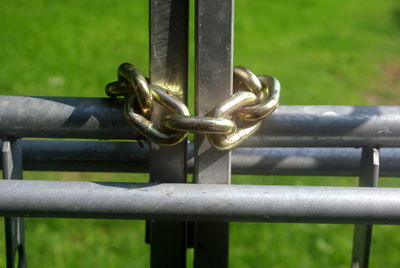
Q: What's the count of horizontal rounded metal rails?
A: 3